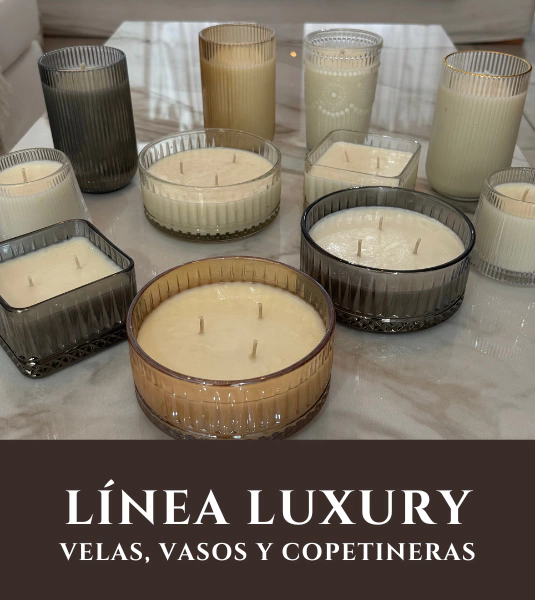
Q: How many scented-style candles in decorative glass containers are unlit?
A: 11